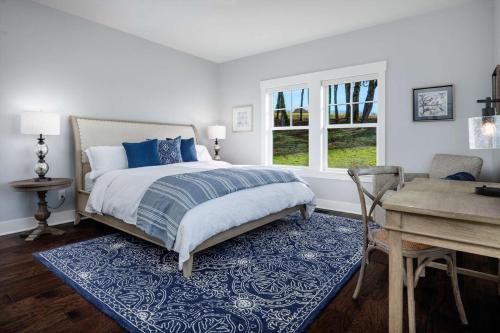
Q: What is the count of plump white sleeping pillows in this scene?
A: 2